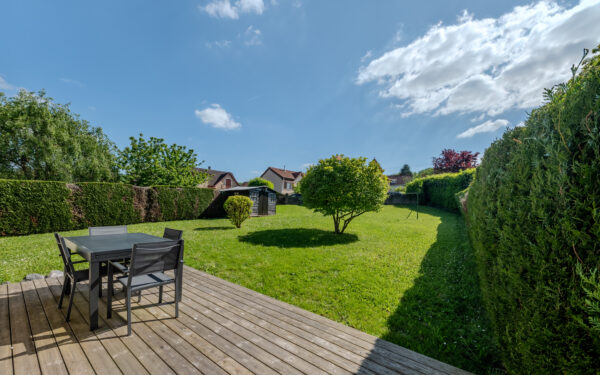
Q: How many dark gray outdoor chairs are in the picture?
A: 4